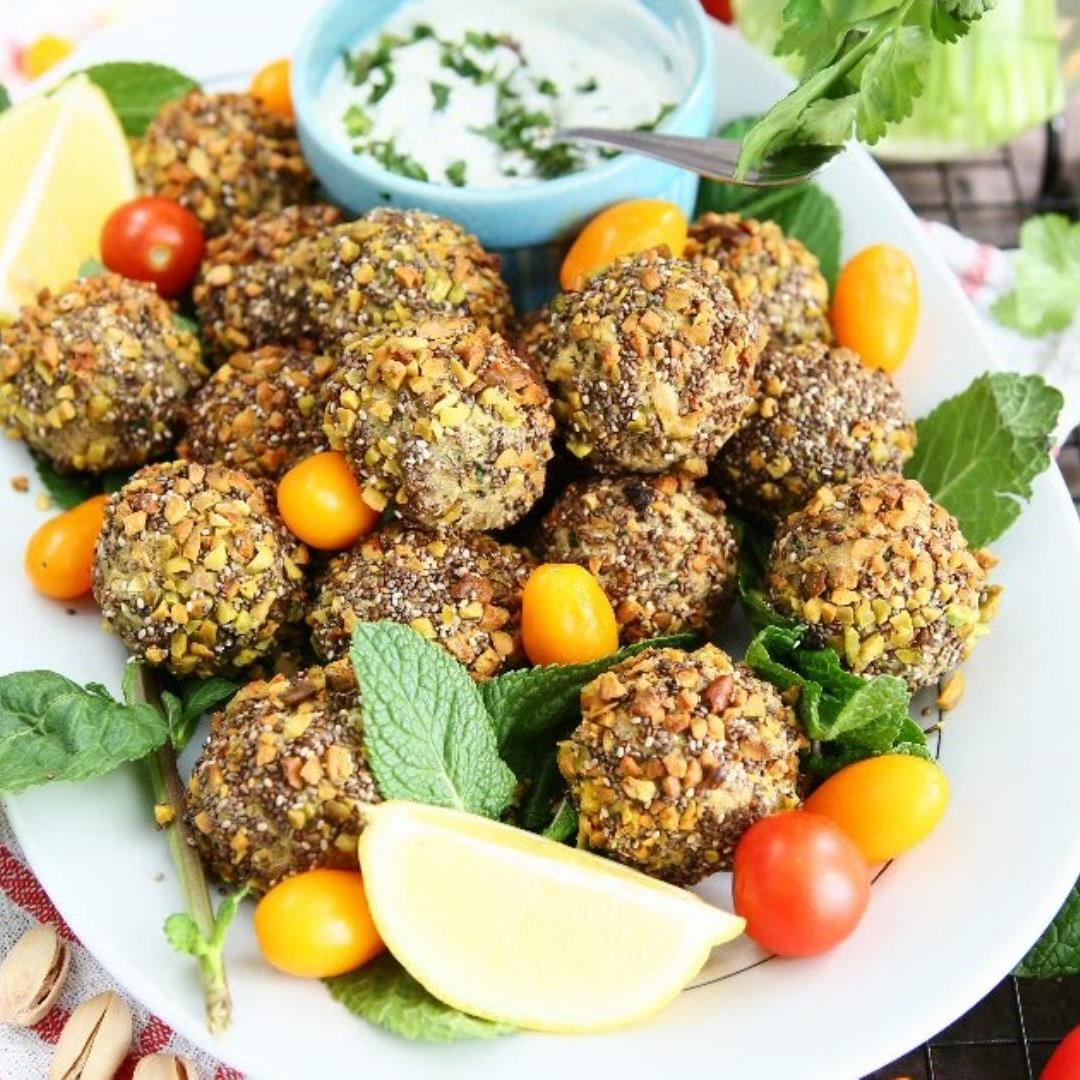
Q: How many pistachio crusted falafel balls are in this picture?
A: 15